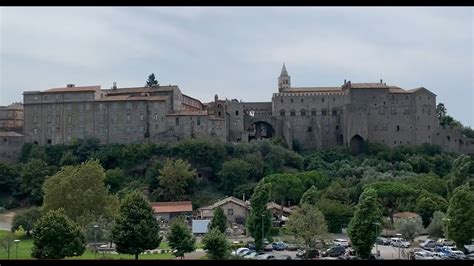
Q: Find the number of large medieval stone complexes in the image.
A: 1